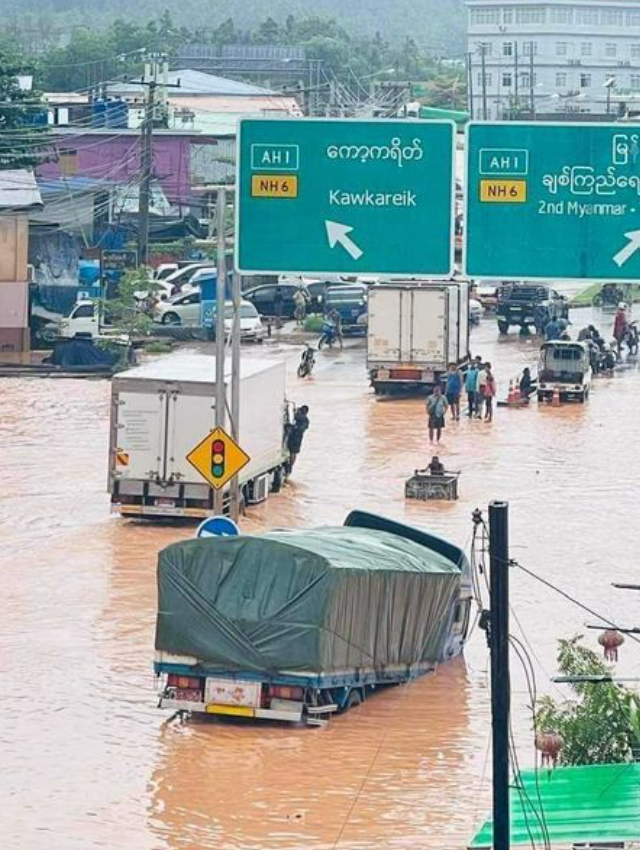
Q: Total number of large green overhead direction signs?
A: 2